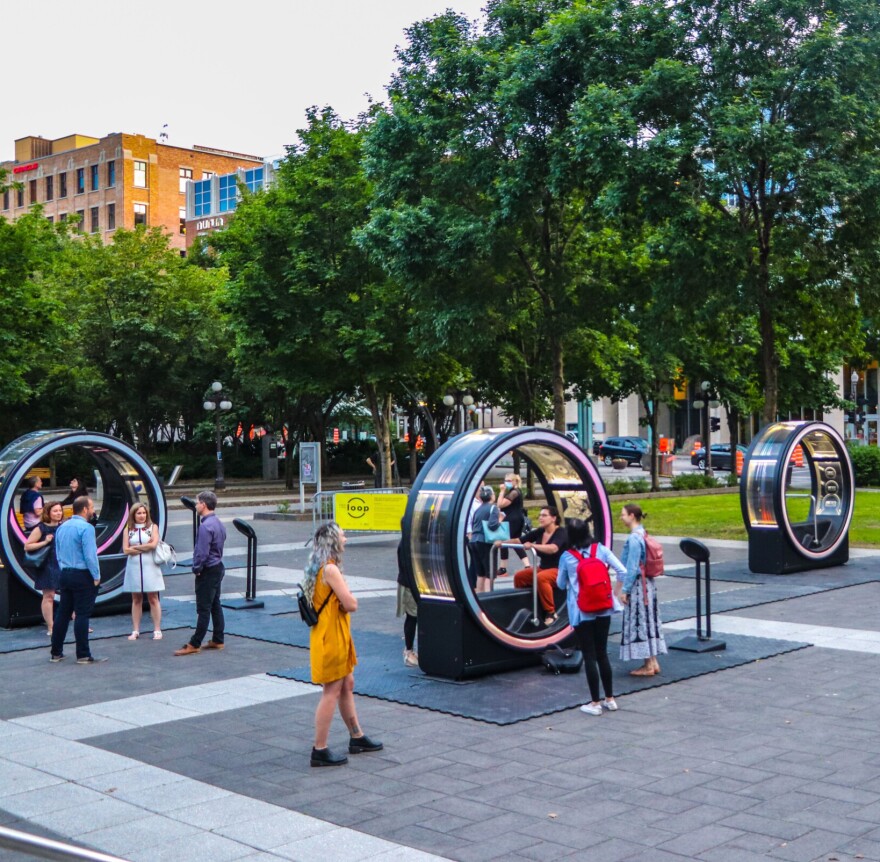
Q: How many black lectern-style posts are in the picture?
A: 3